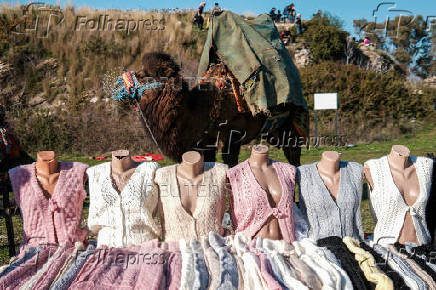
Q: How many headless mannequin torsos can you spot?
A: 6